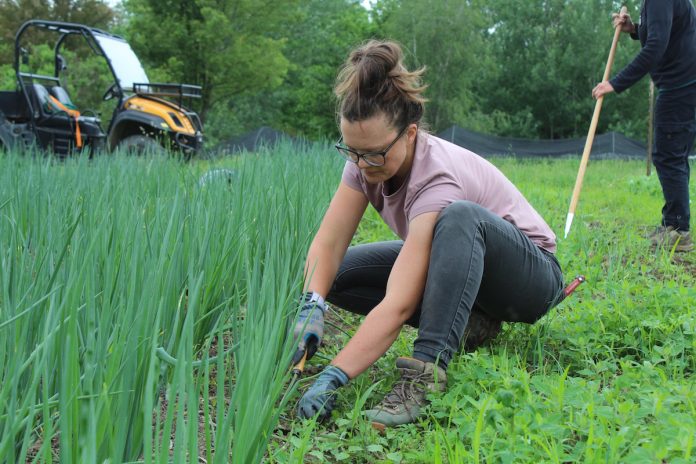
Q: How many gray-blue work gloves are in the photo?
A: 2